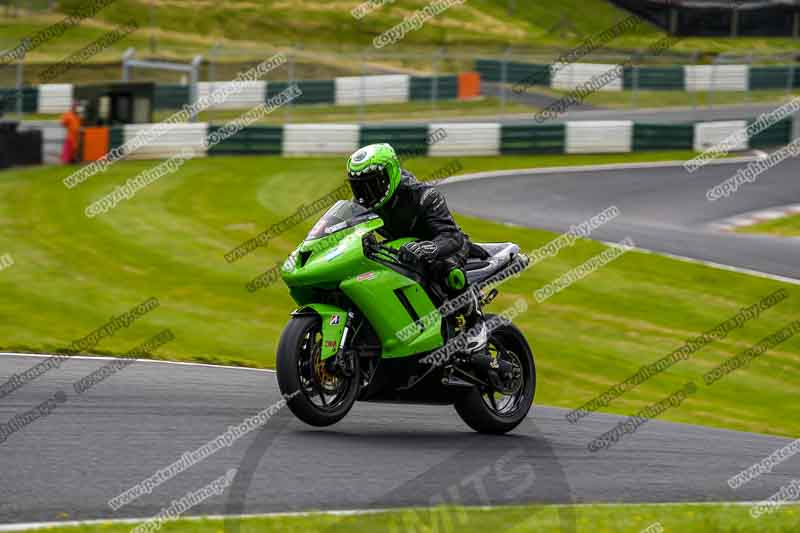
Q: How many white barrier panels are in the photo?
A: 10